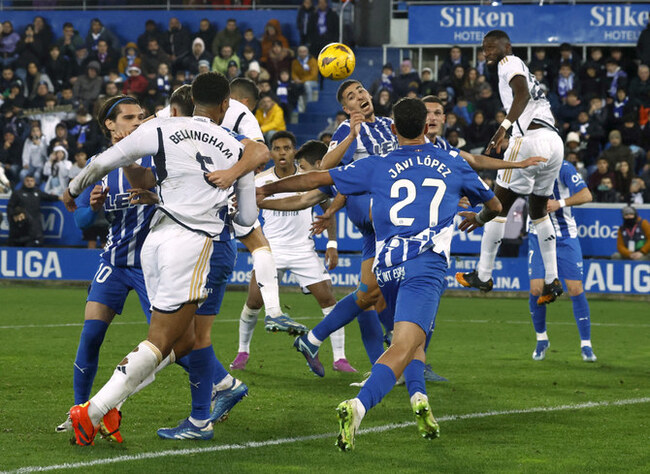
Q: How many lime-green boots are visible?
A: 2